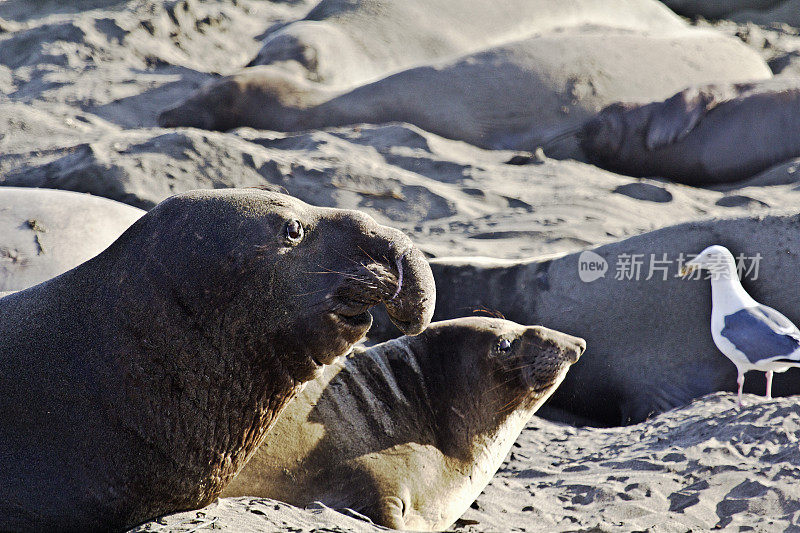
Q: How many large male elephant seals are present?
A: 1